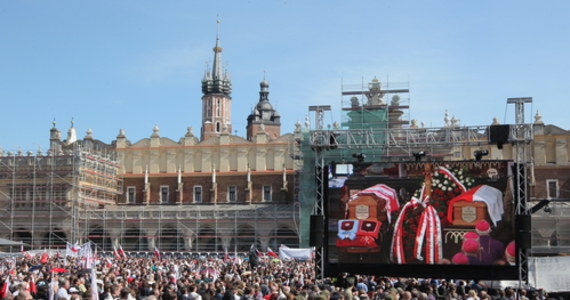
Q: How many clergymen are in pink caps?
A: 5